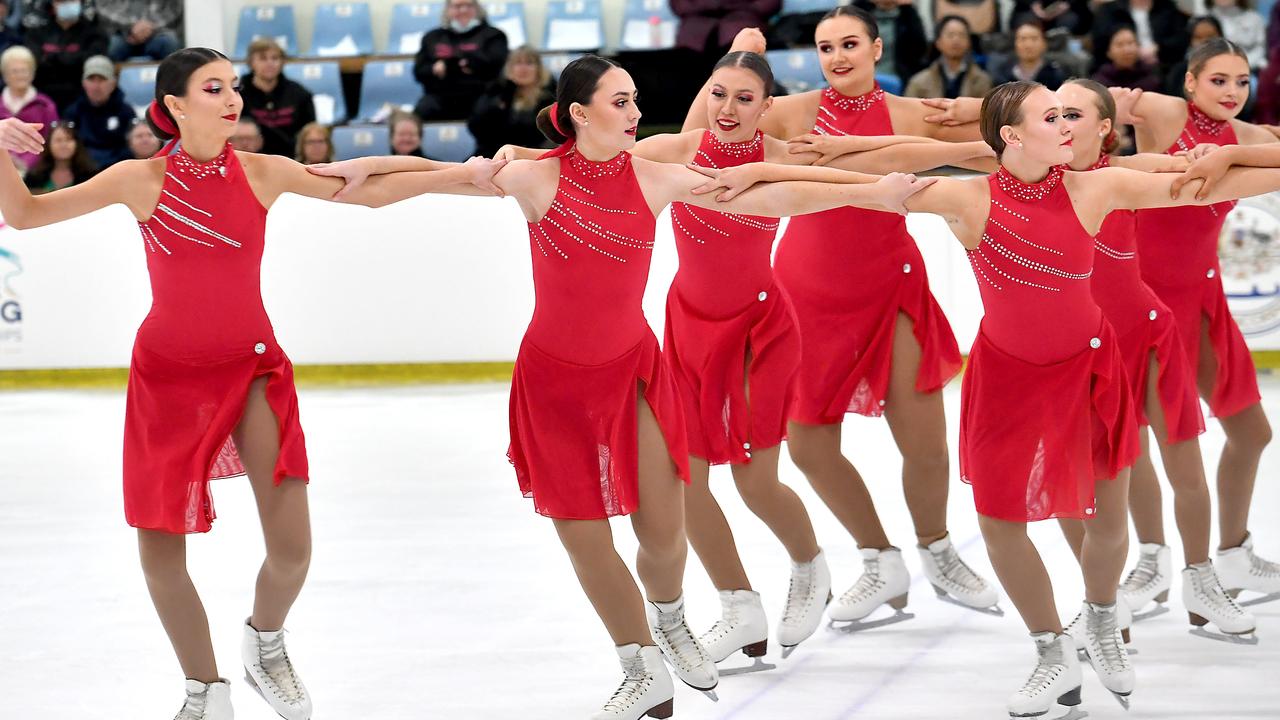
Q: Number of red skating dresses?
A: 7